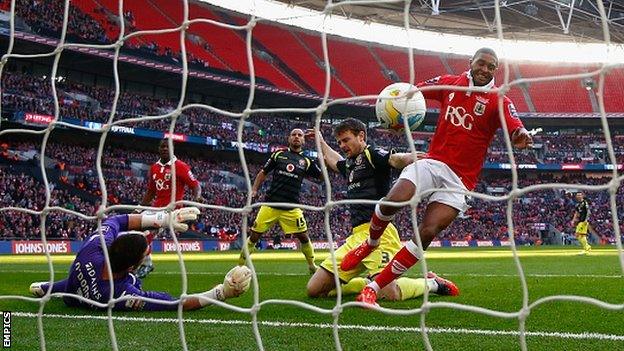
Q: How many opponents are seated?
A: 2